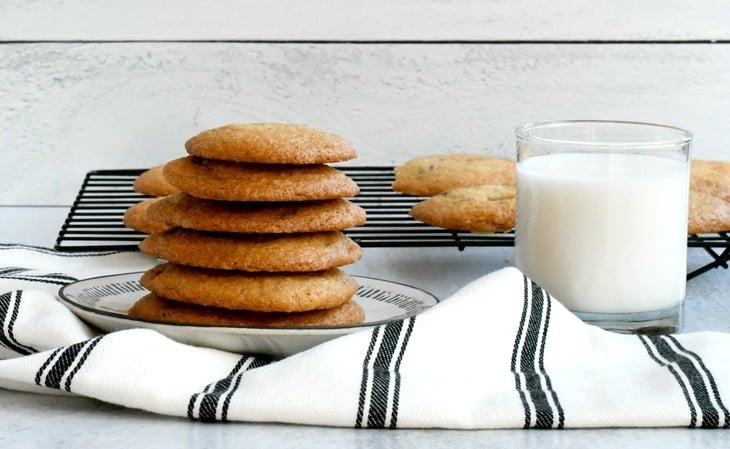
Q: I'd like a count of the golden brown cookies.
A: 12